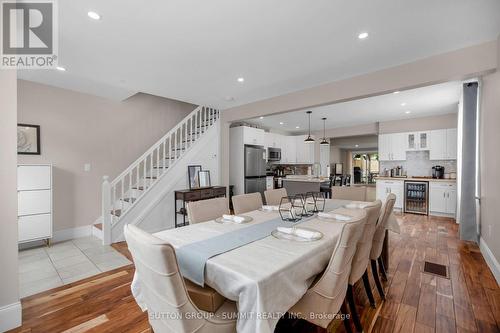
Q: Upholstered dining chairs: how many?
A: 8